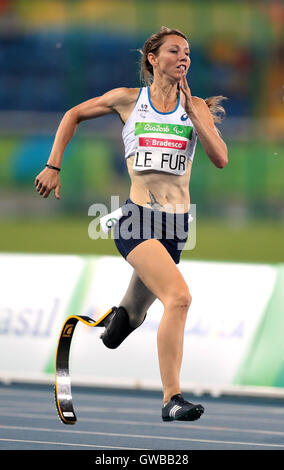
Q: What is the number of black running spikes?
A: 1